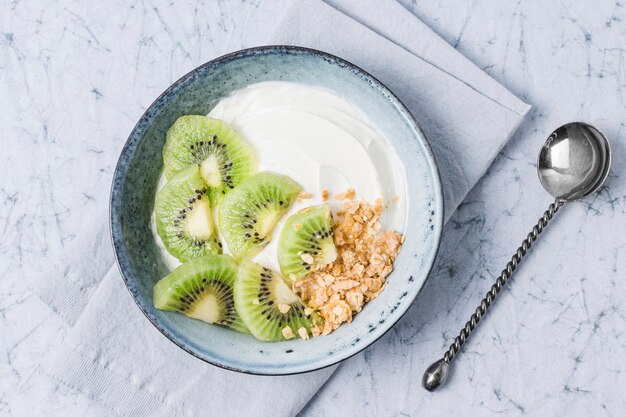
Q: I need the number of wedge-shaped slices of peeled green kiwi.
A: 6